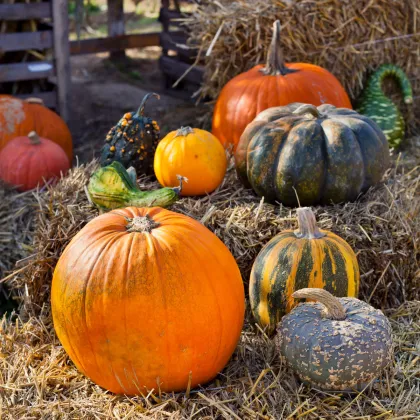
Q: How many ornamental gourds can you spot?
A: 3